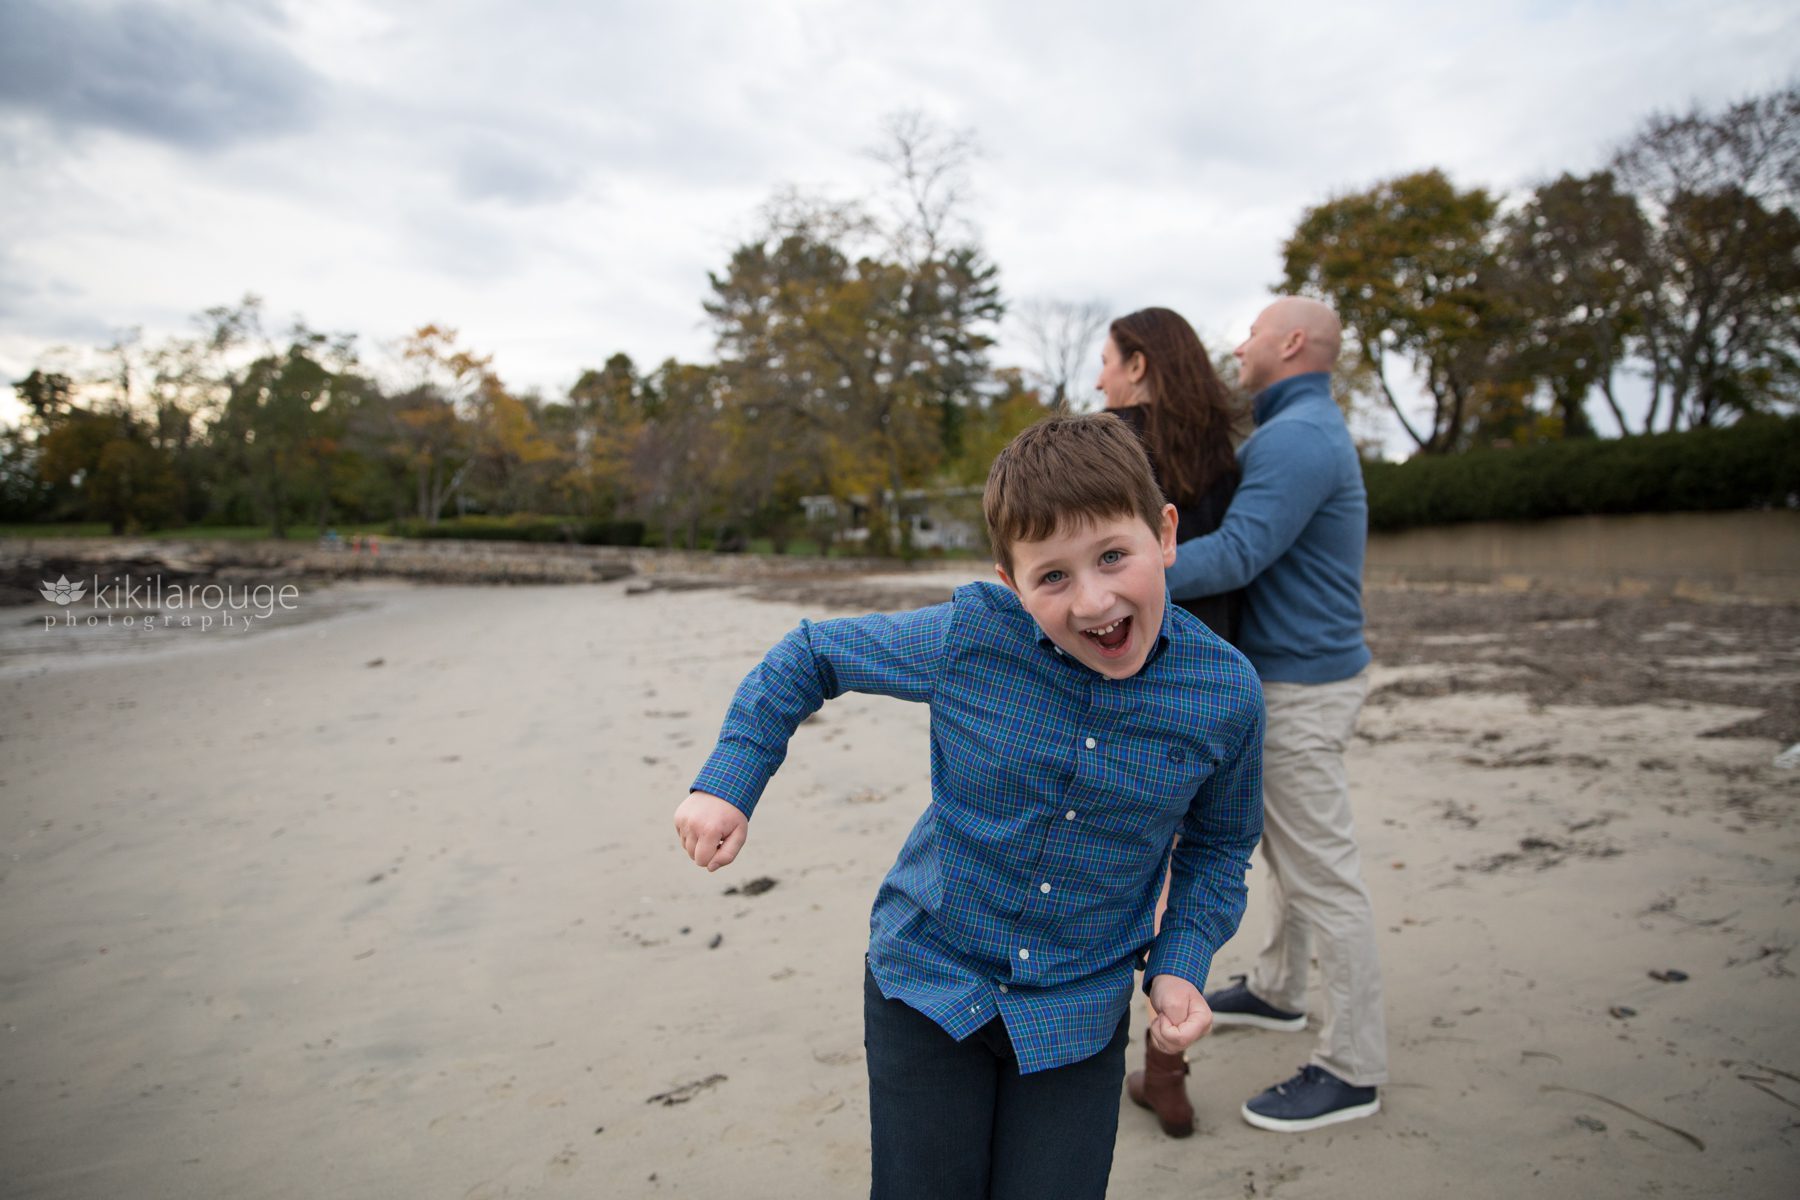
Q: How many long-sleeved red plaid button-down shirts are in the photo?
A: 0